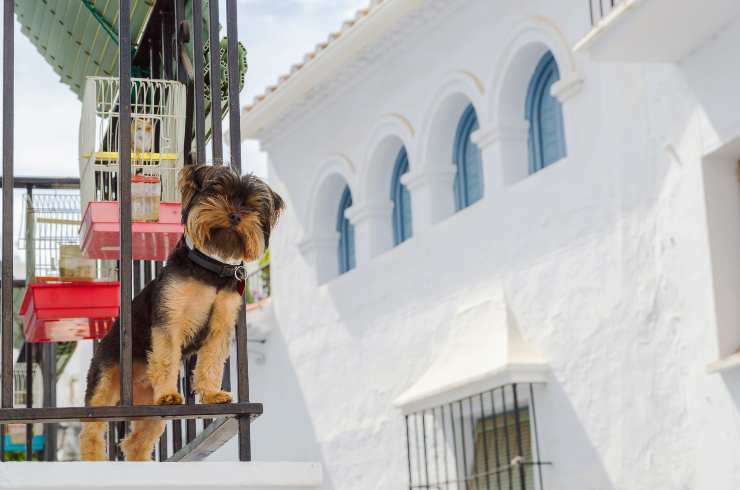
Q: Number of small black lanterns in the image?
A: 0